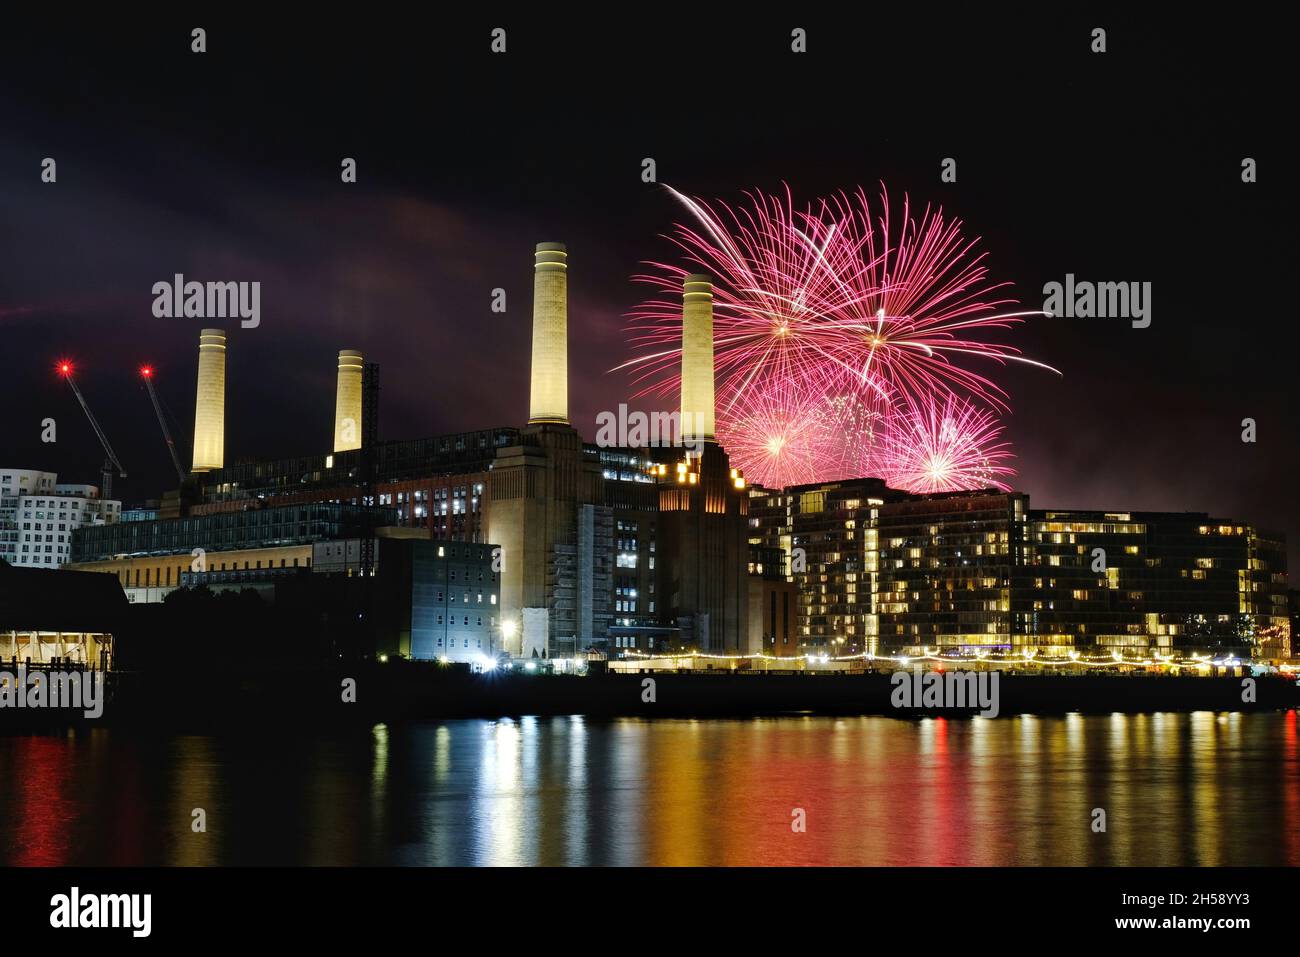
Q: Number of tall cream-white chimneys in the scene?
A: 4